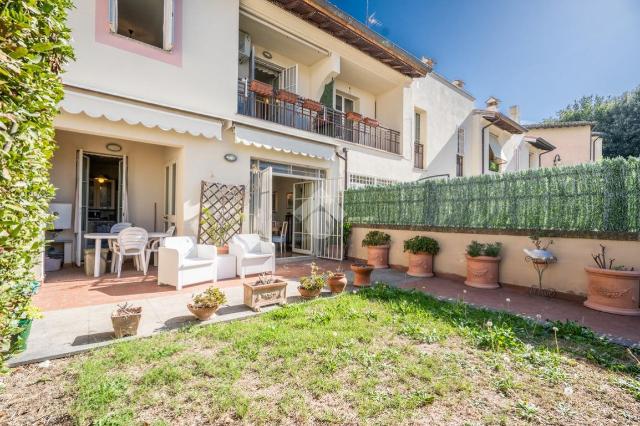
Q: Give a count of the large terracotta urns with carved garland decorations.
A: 4